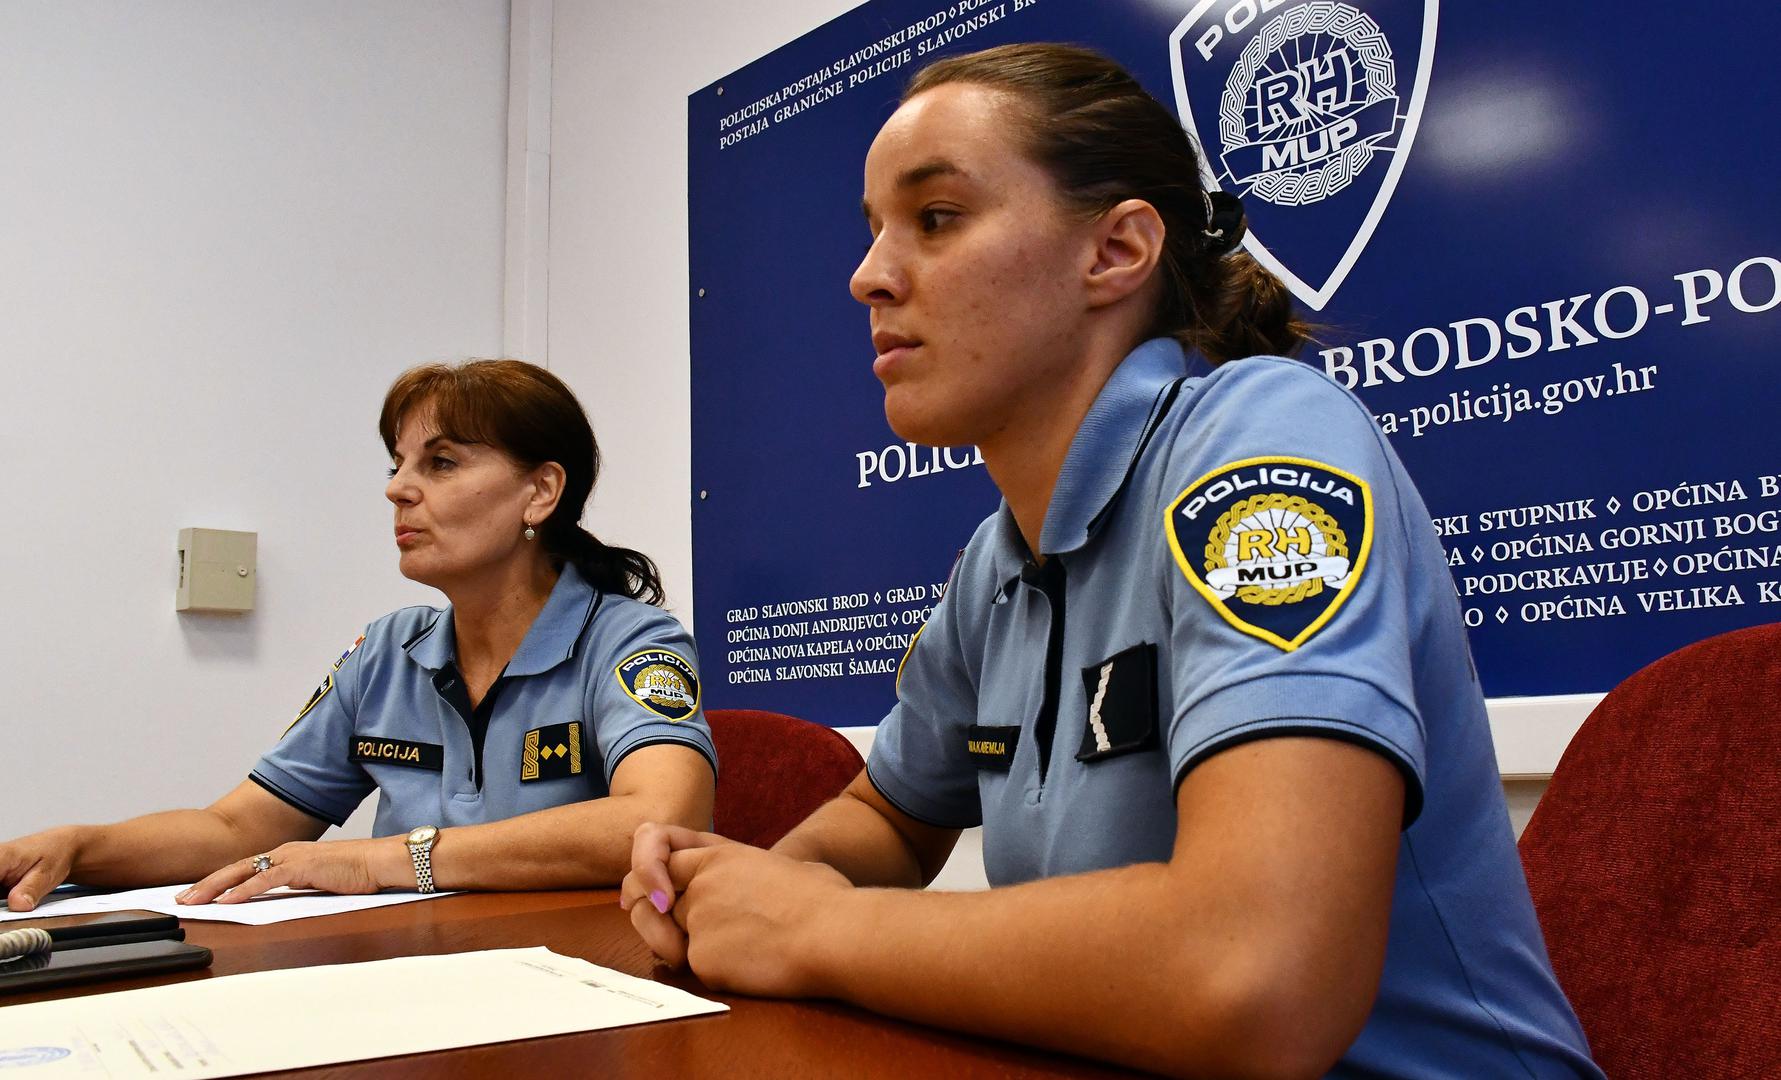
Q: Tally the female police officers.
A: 2